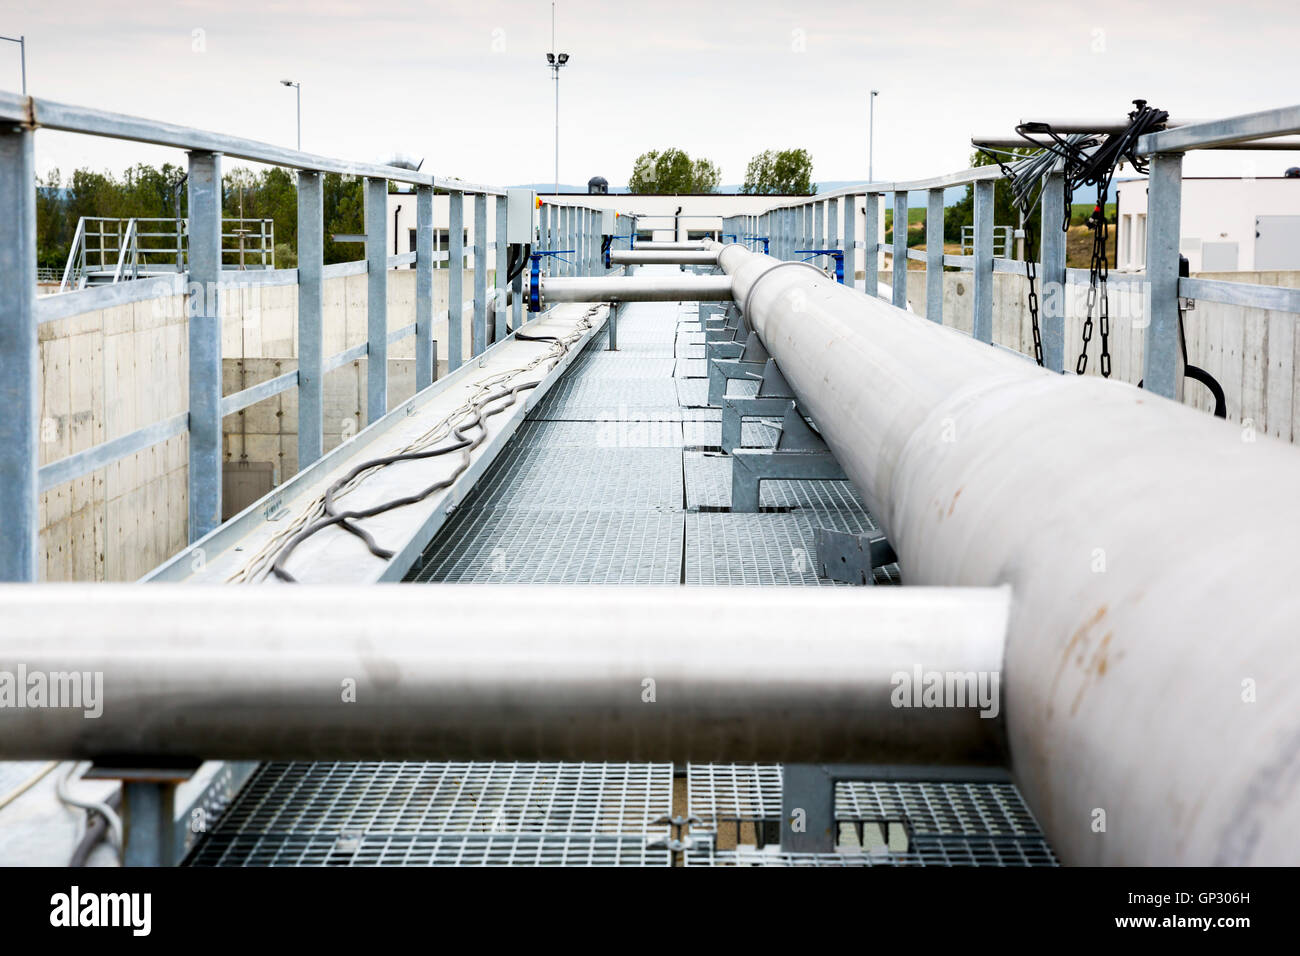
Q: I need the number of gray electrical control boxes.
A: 2